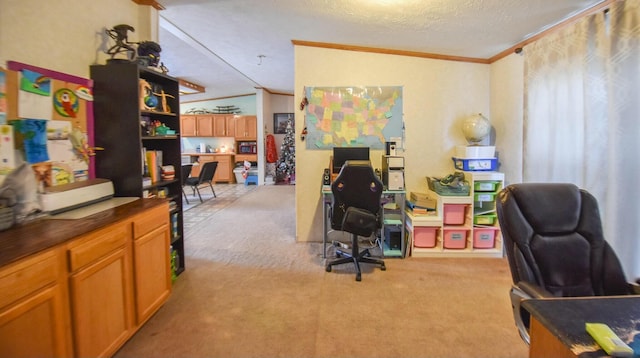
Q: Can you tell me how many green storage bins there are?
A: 3